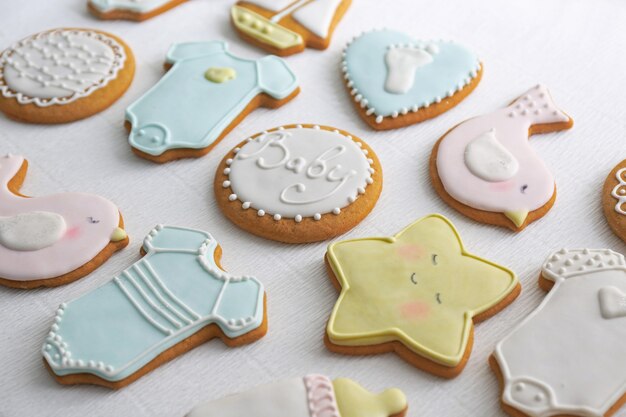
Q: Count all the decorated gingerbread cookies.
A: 13